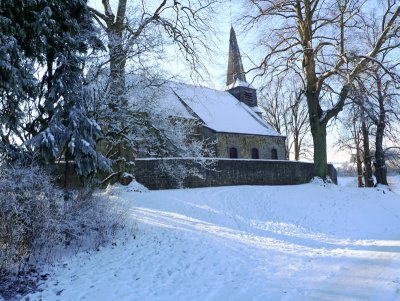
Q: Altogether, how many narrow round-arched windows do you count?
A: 3